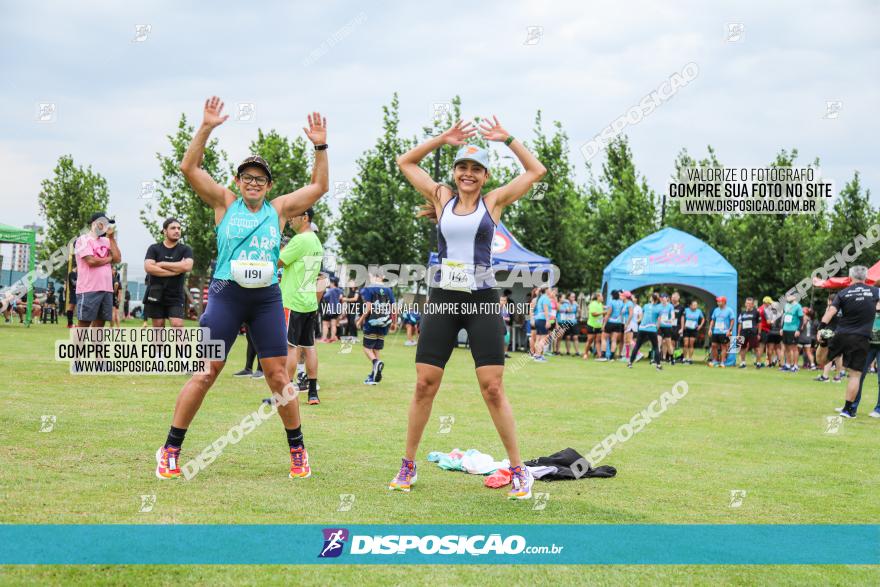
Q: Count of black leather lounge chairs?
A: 0